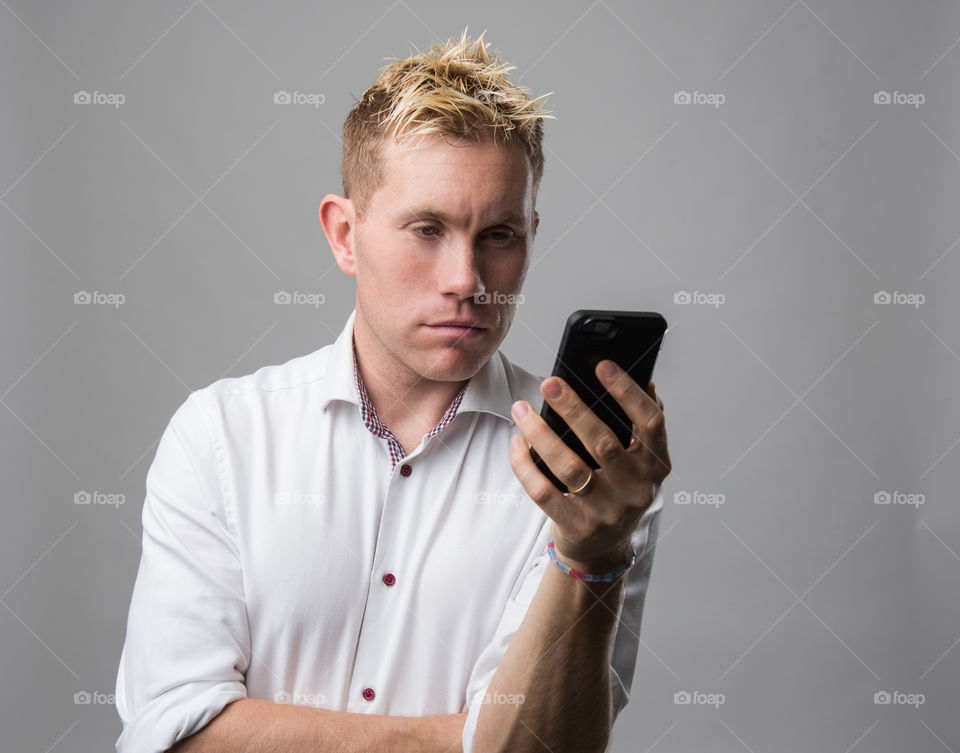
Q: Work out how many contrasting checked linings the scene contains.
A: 1